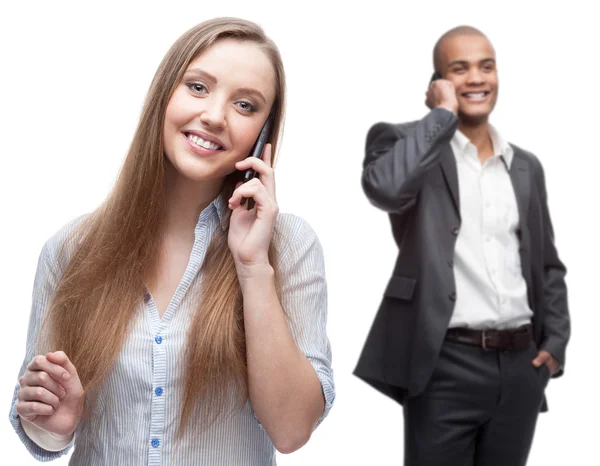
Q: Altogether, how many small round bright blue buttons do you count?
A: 3